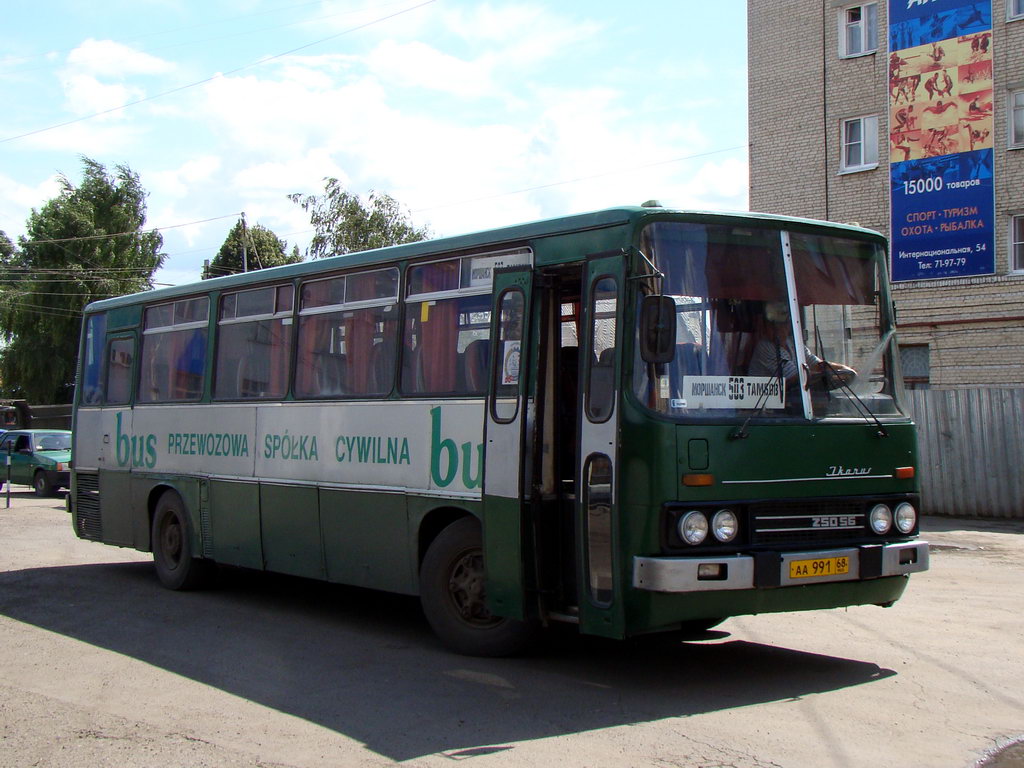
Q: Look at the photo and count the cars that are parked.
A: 1